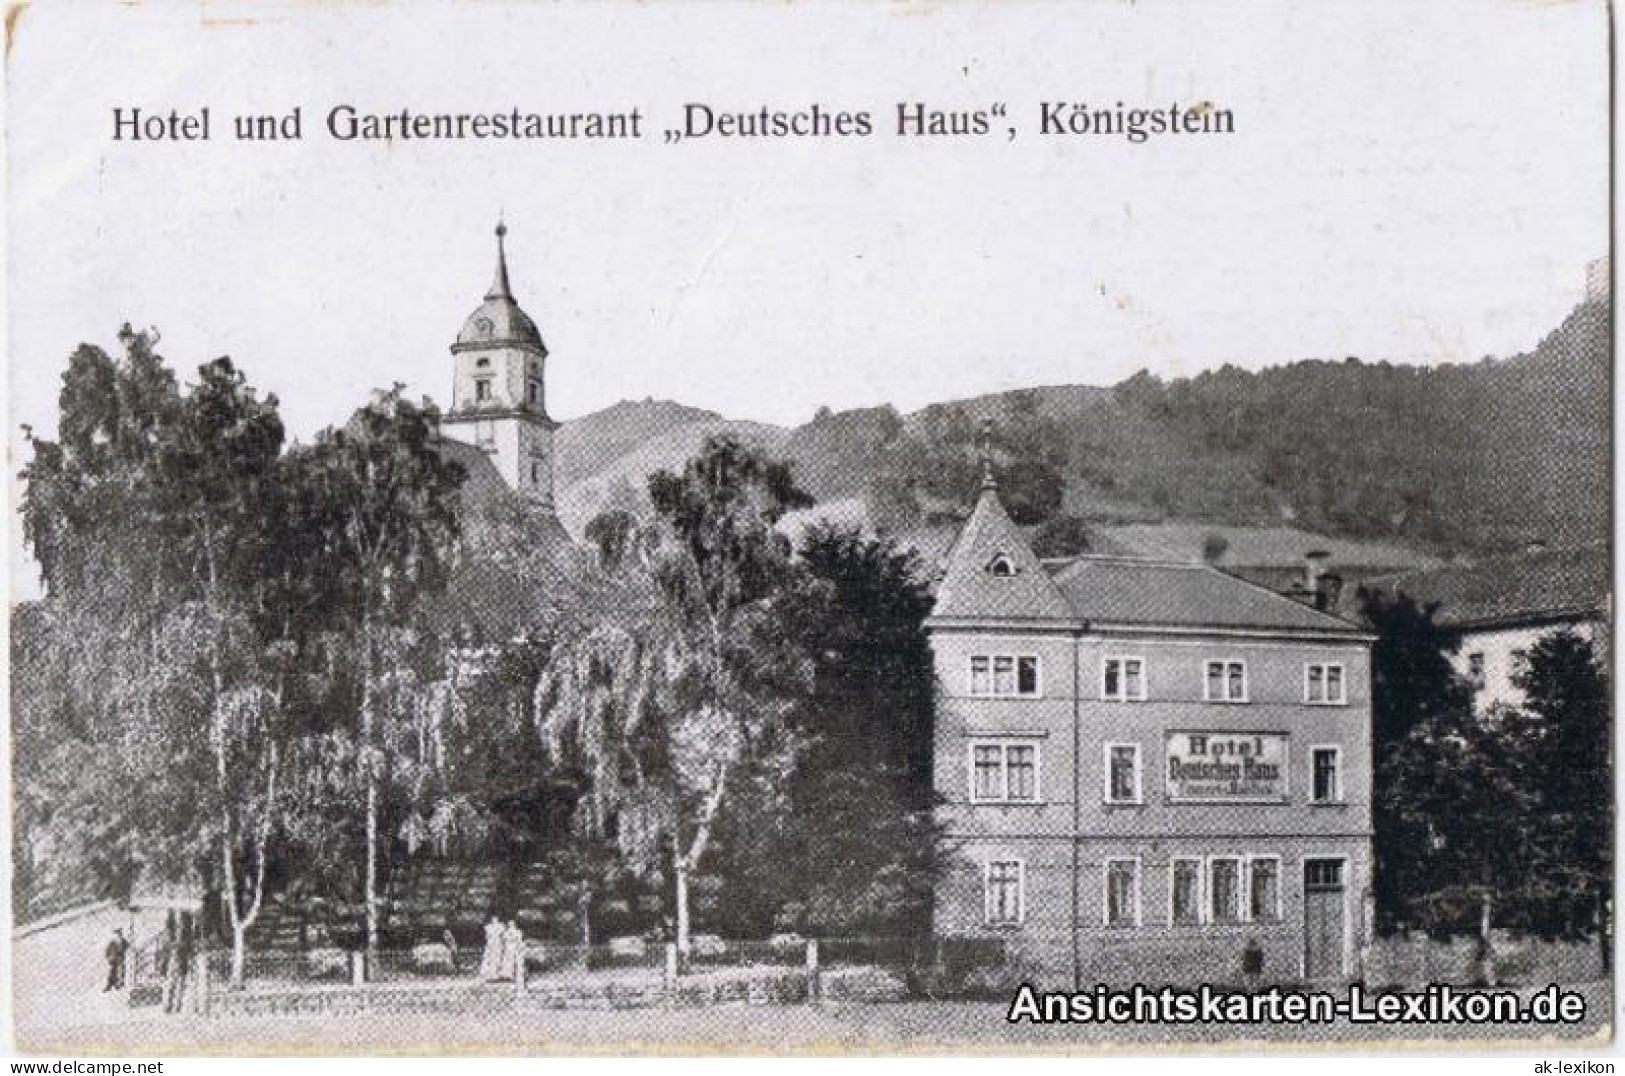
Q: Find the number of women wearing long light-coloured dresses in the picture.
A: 2